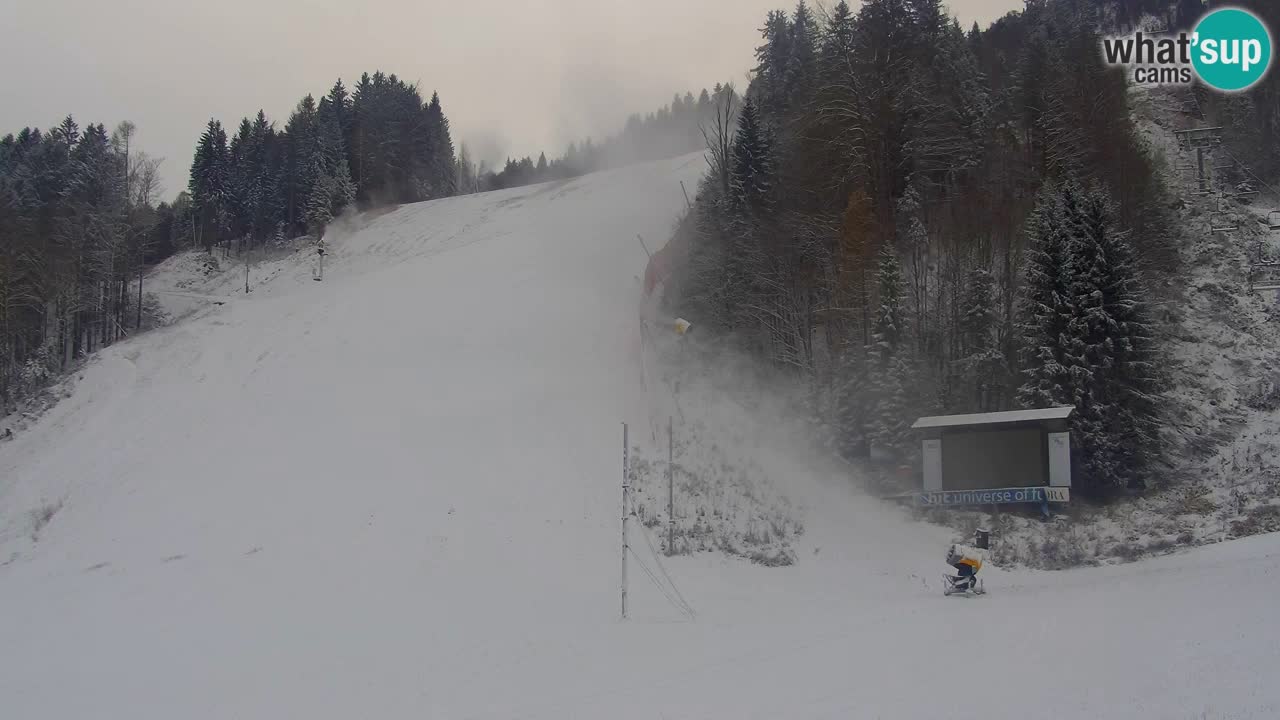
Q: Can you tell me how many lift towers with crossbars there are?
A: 1